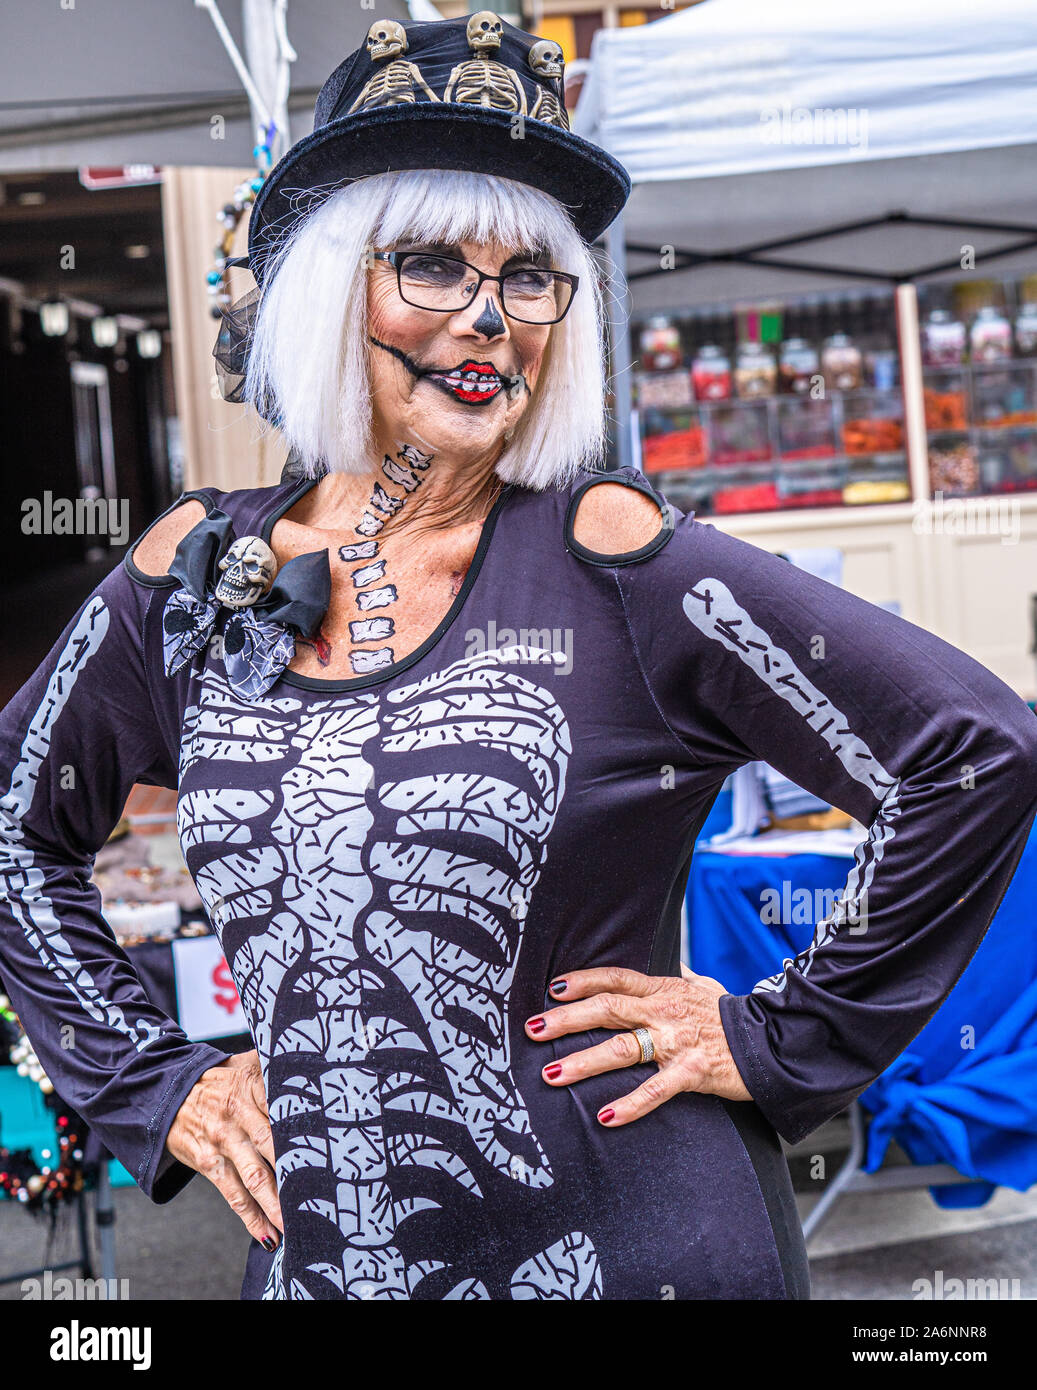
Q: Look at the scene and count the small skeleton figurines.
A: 3